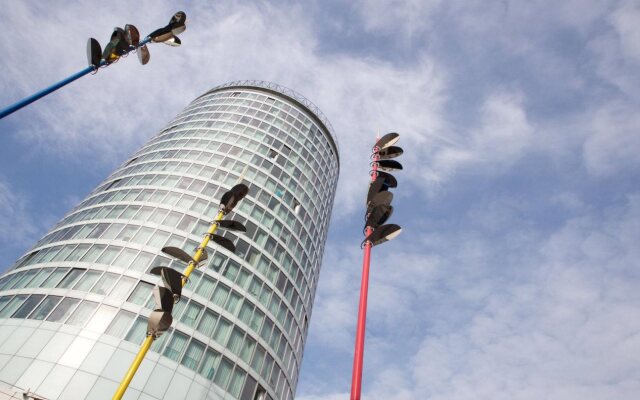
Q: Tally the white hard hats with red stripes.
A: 0